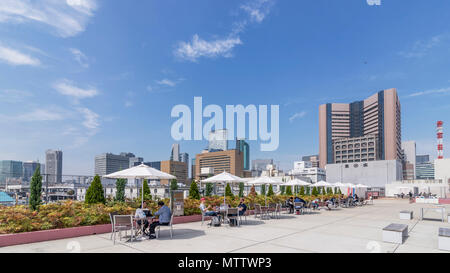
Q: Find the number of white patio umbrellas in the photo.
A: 8